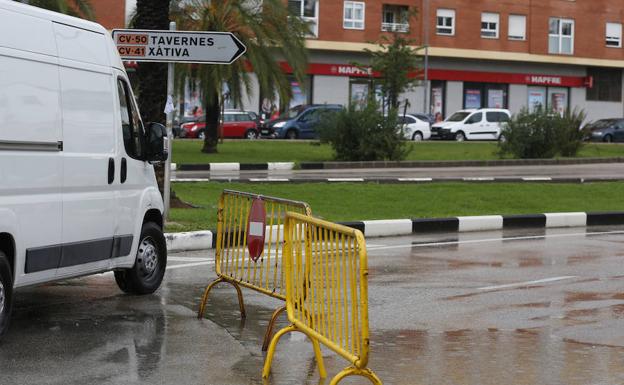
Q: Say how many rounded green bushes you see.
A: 2